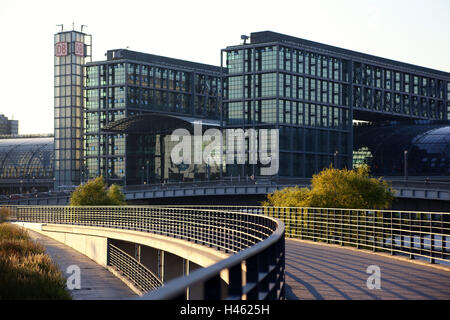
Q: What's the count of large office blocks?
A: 2